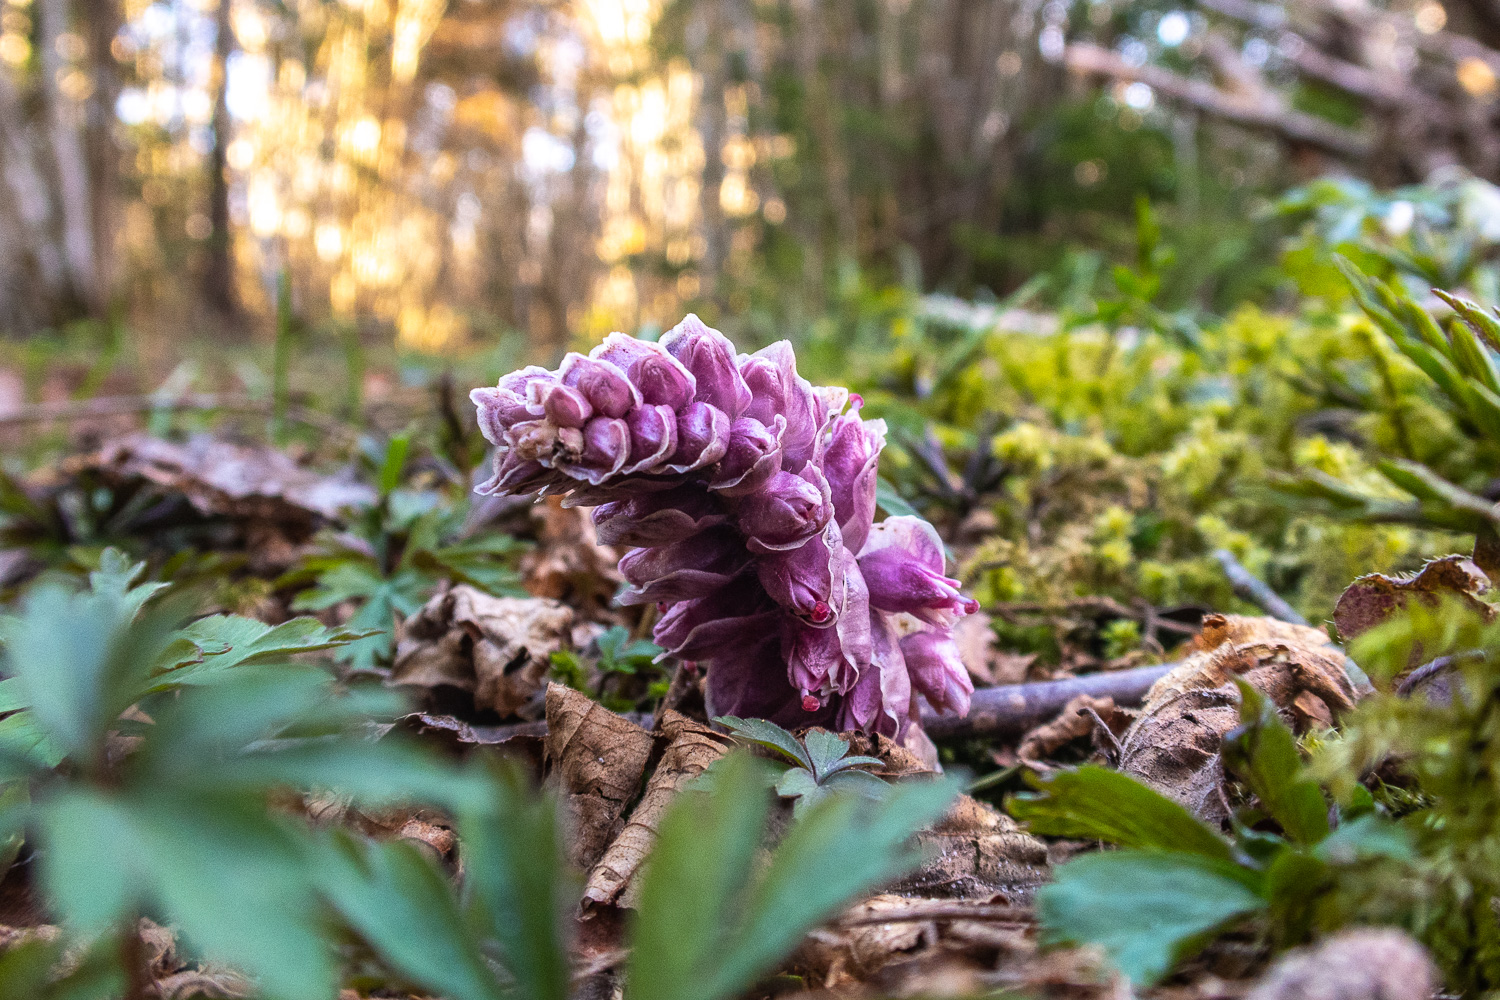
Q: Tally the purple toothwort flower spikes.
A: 1